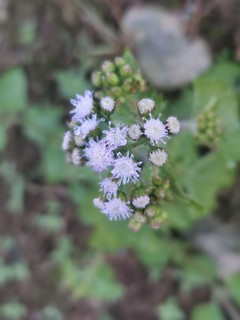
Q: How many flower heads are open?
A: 8